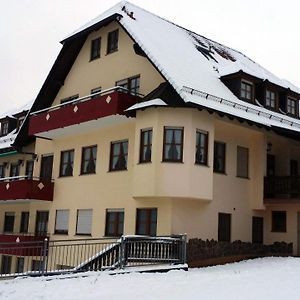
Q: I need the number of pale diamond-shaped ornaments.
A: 6